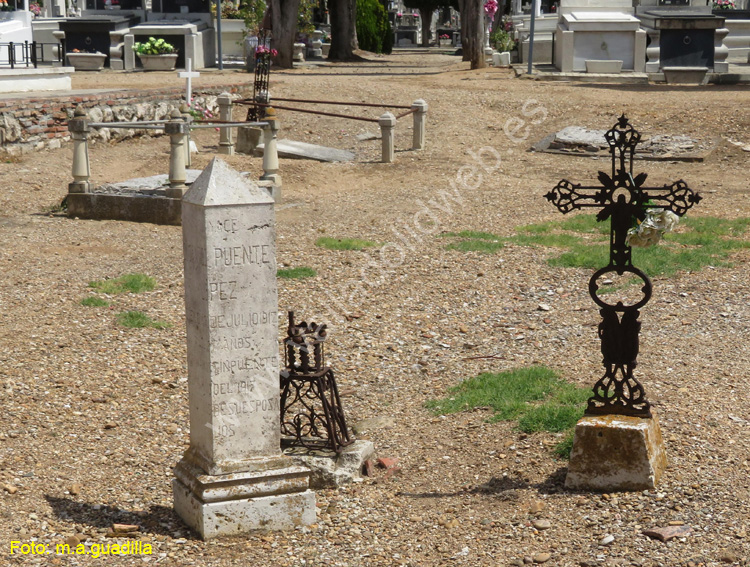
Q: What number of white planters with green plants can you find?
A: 1